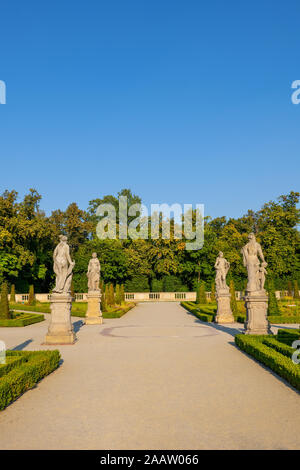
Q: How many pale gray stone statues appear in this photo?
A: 4